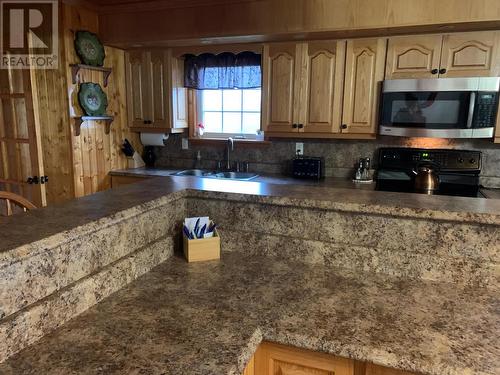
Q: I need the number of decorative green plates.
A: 2